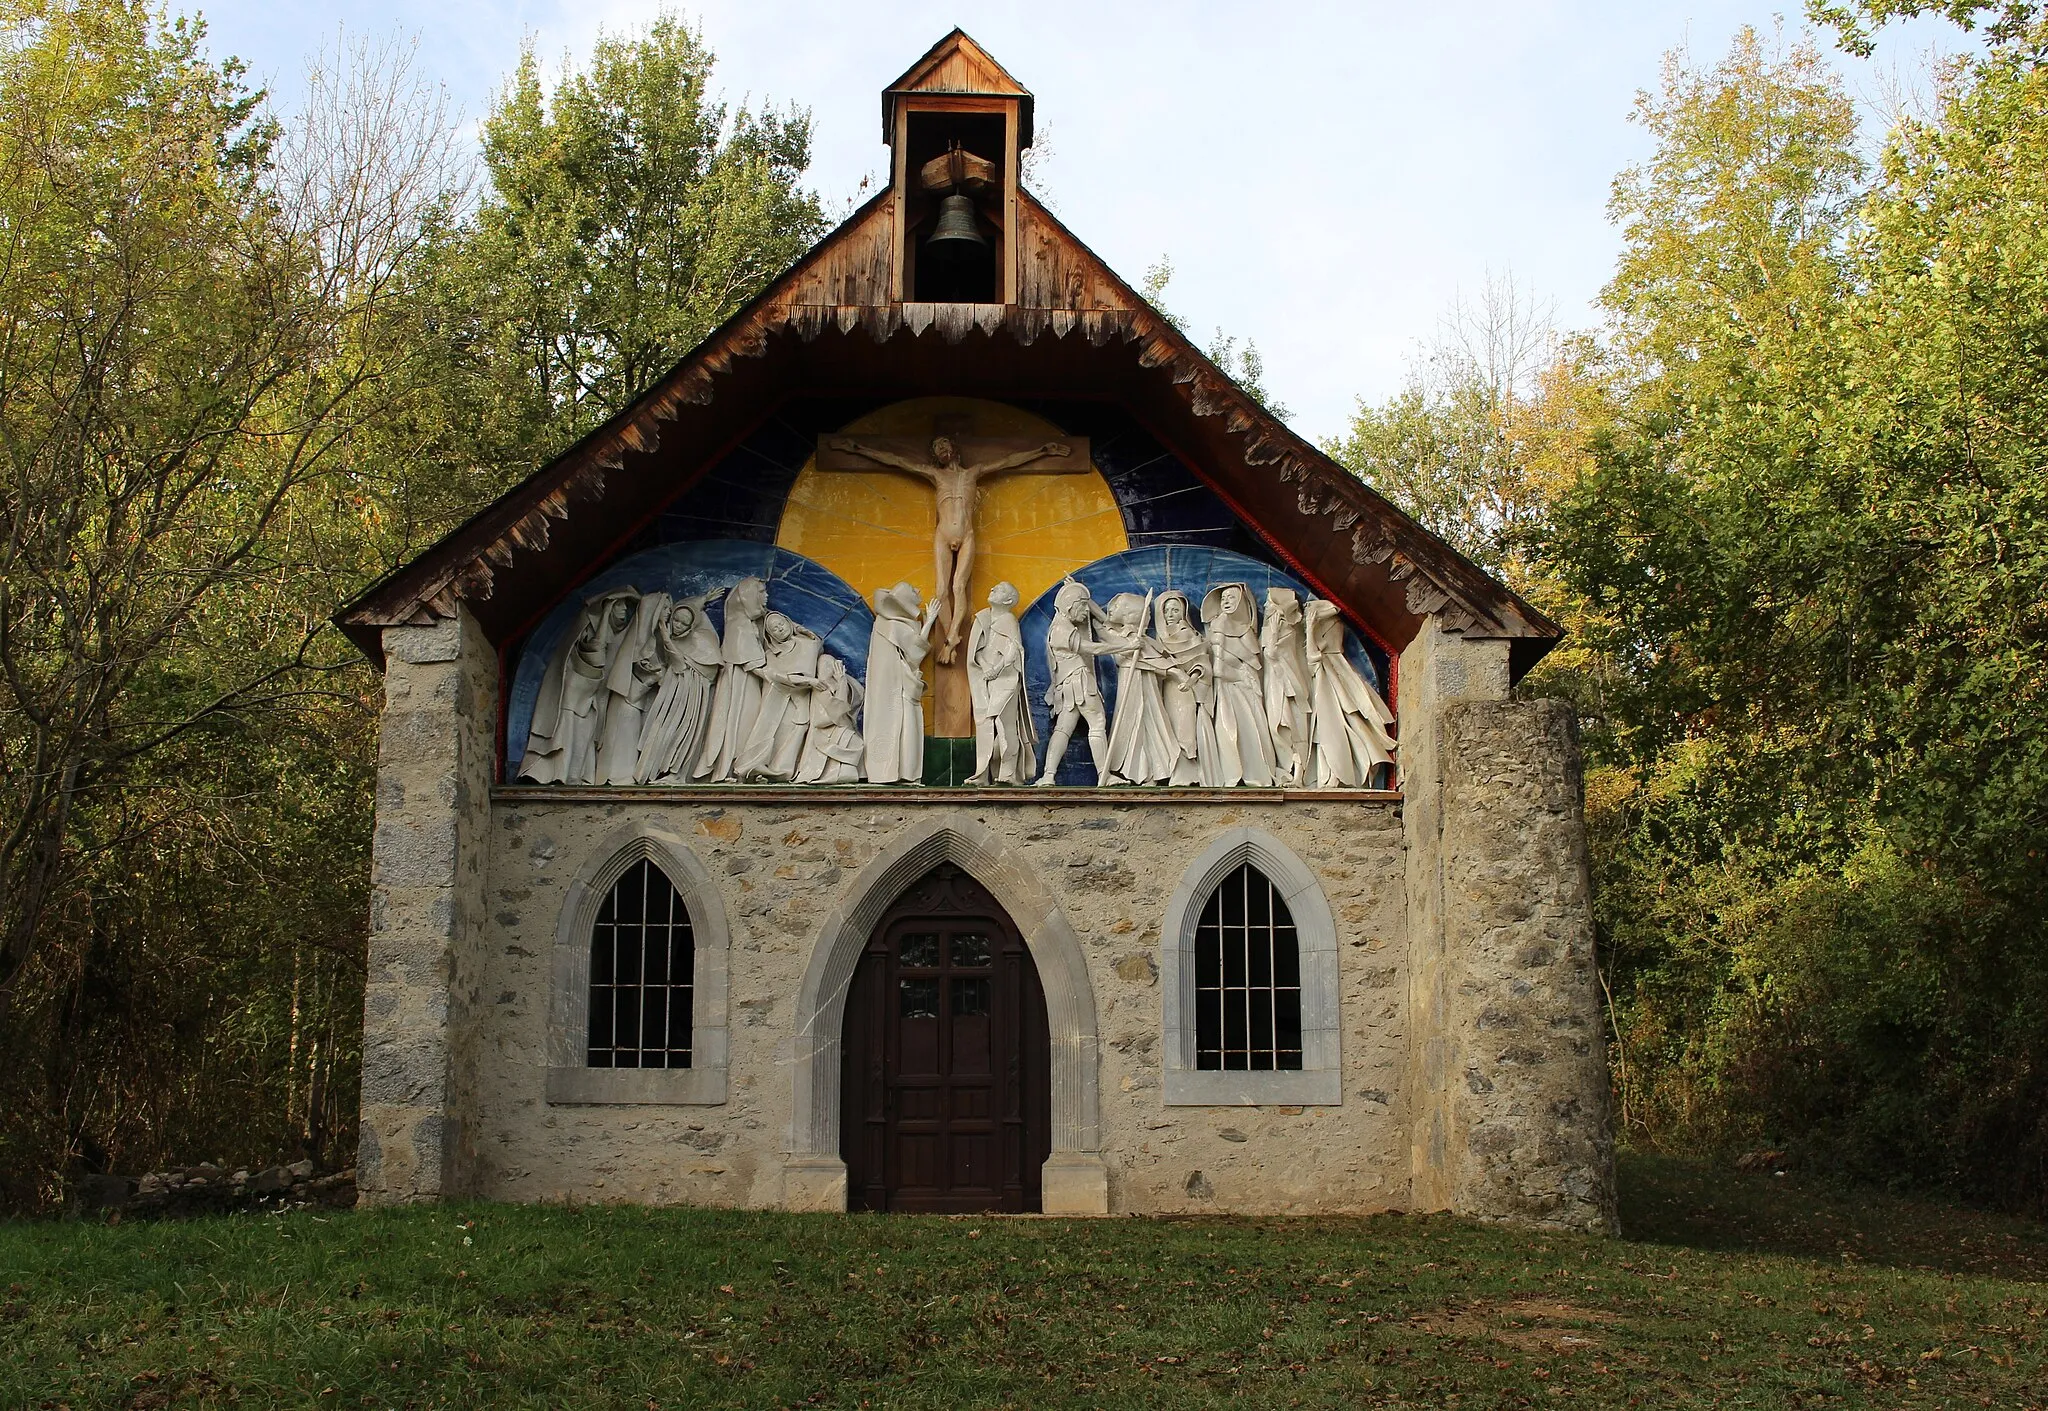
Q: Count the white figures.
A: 14